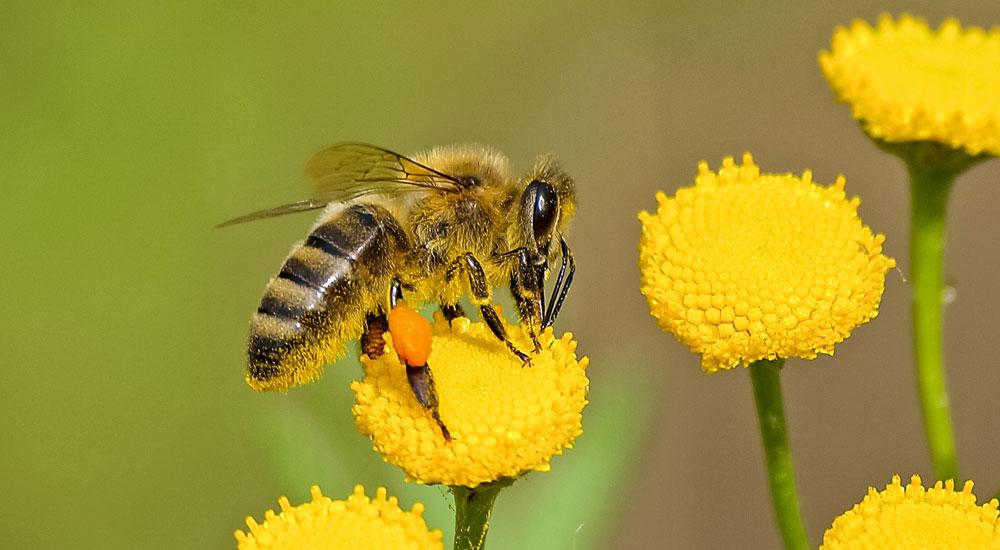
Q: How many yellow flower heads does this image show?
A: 5